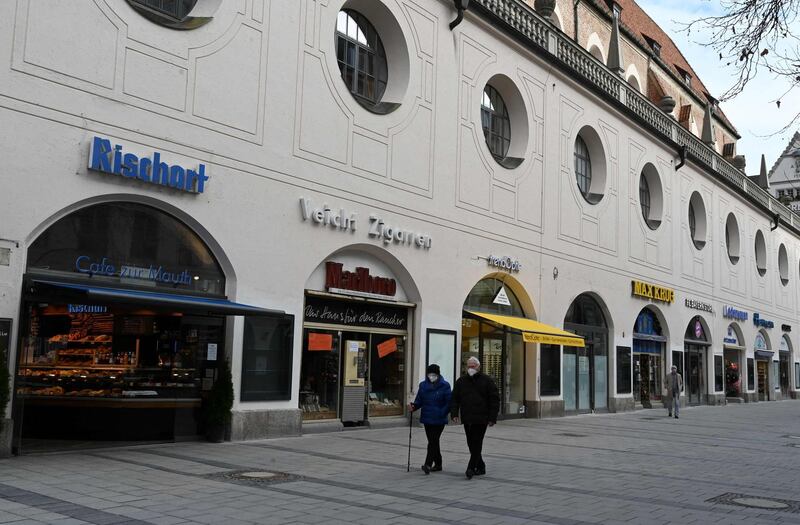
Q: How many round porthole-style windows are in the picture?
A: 9